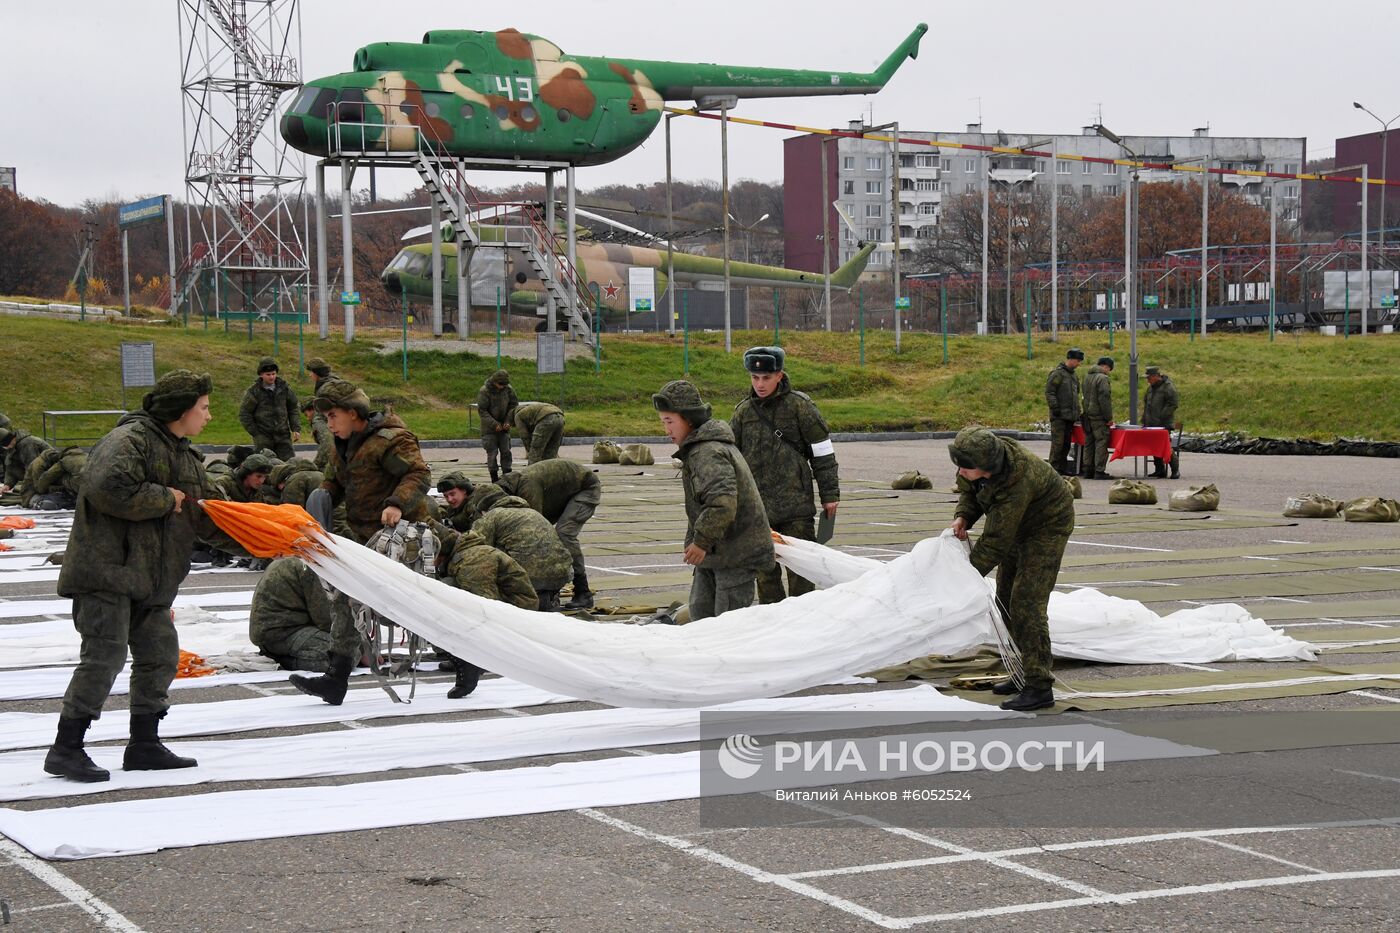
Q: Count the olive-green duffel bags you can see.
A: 8